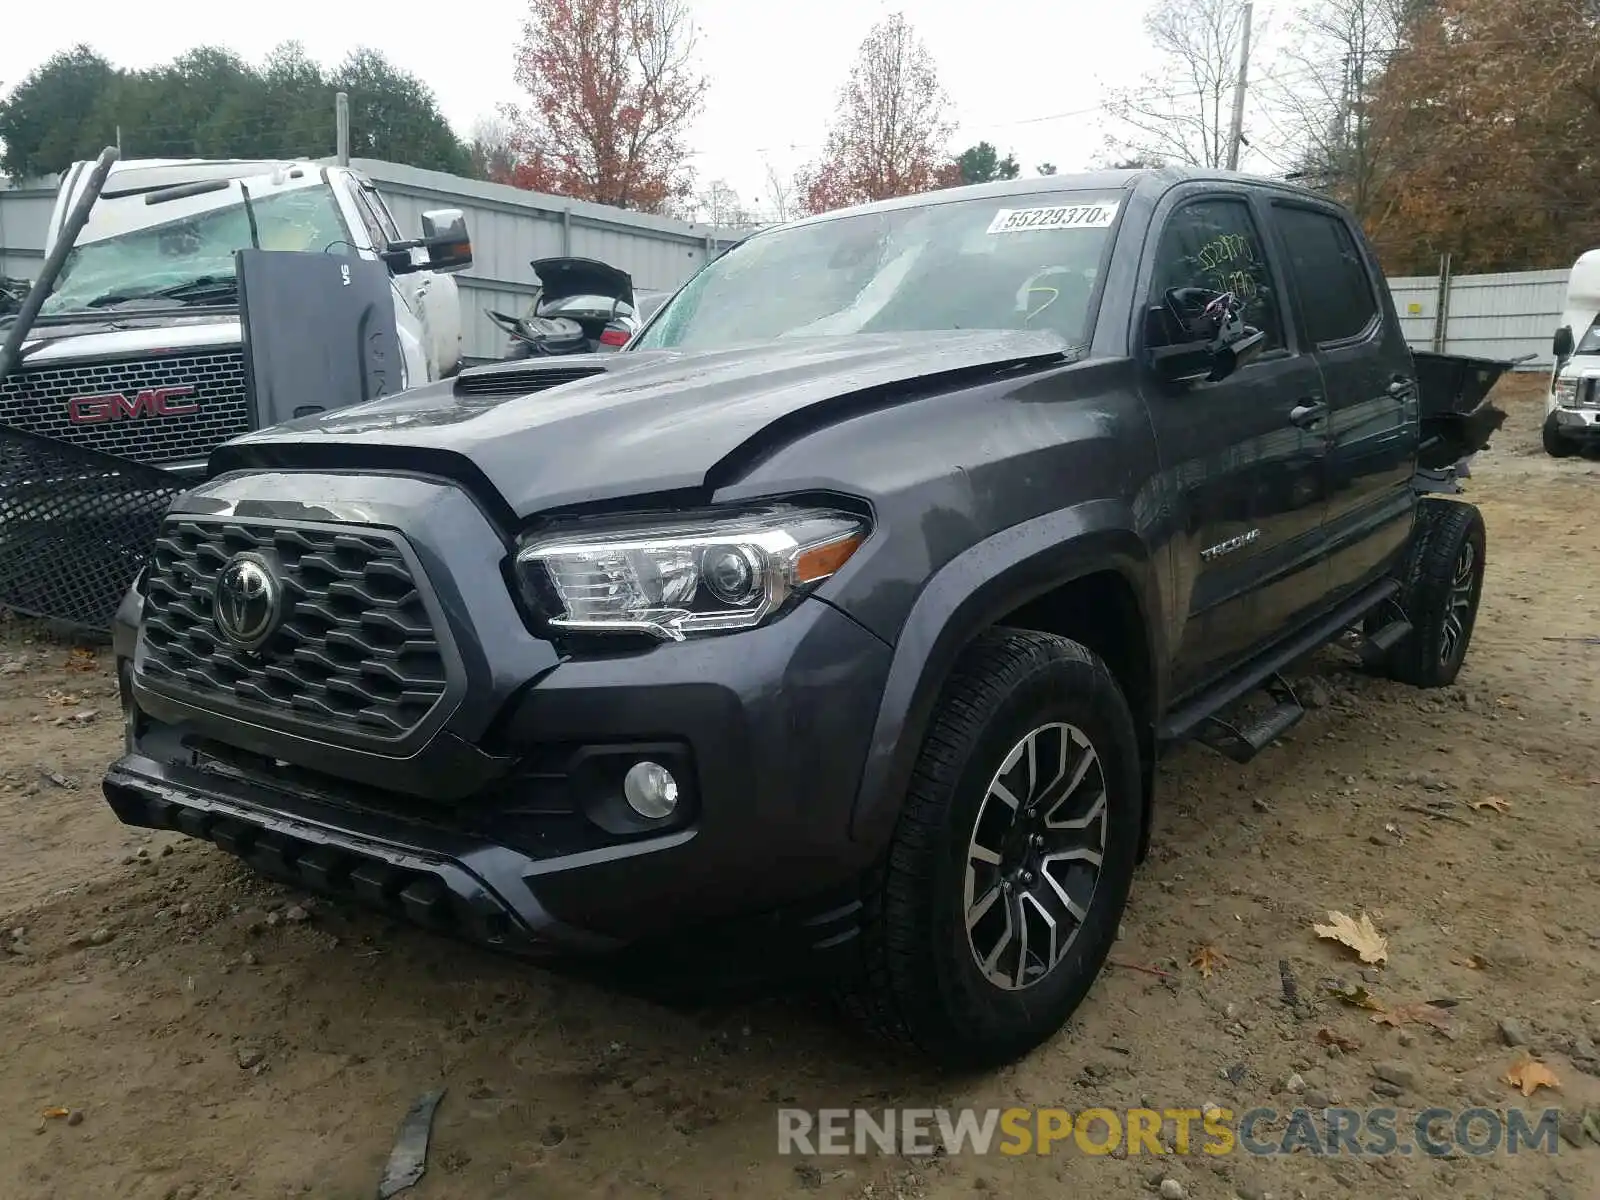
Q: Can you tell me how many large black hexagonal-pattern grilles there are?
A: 1